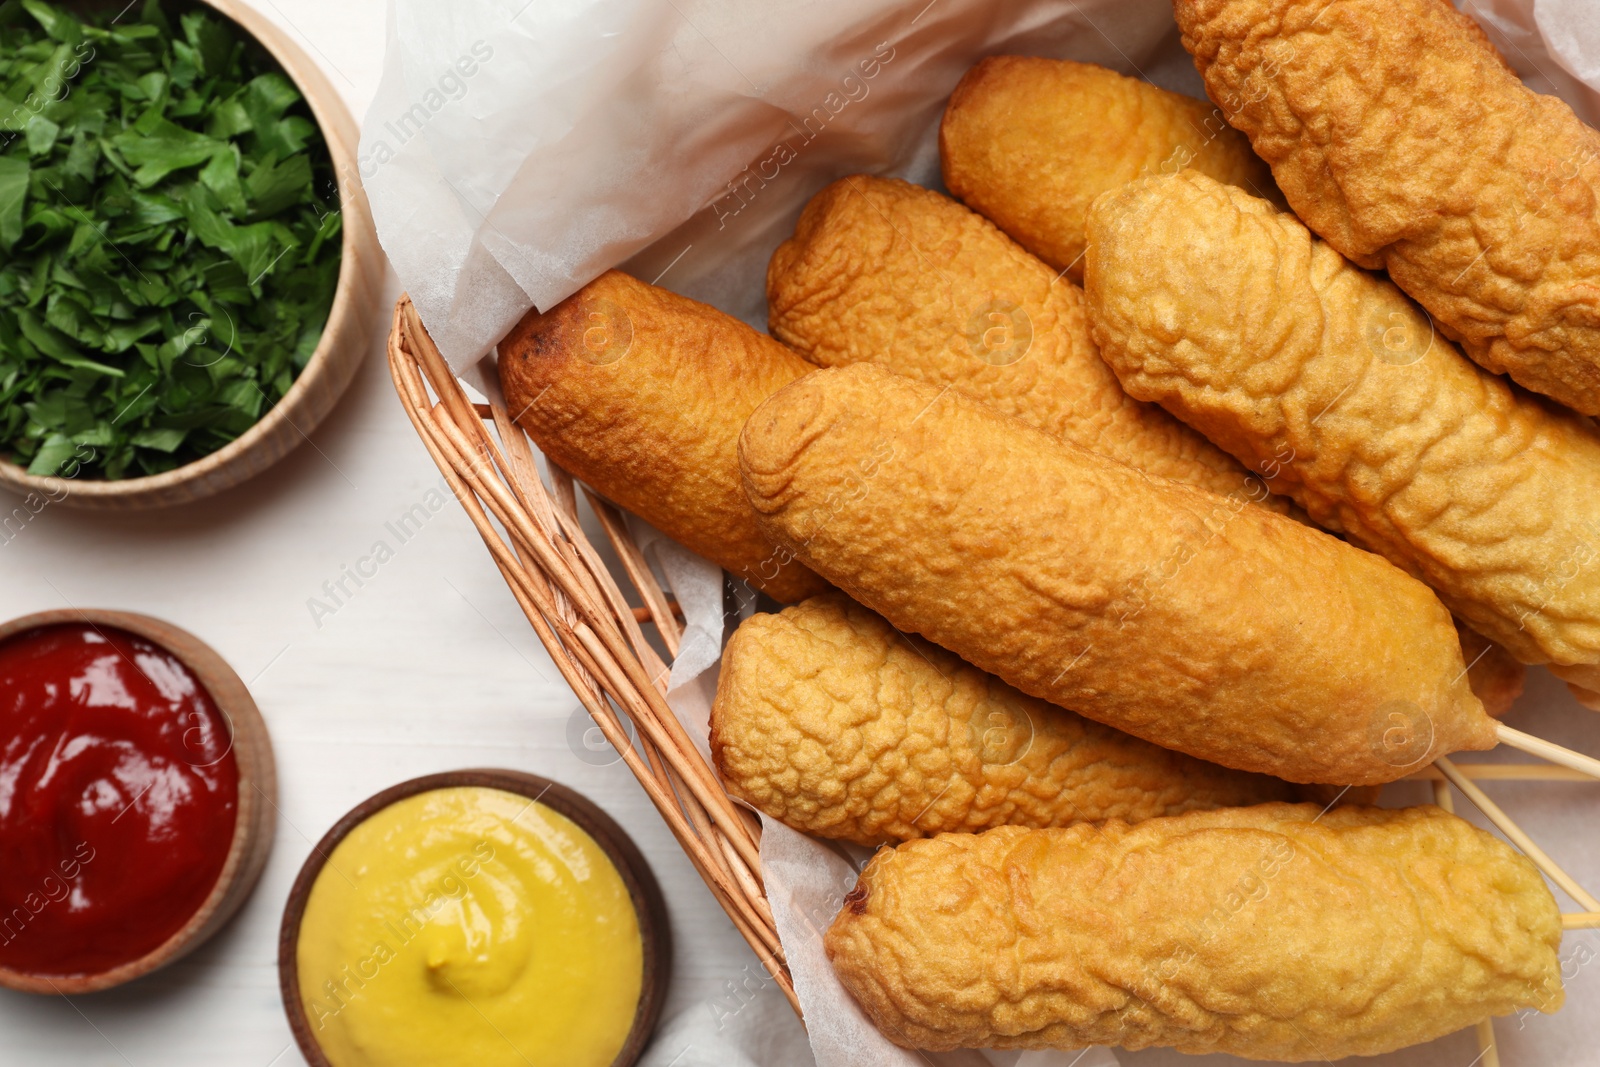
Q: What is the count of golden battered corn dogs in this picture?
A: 8